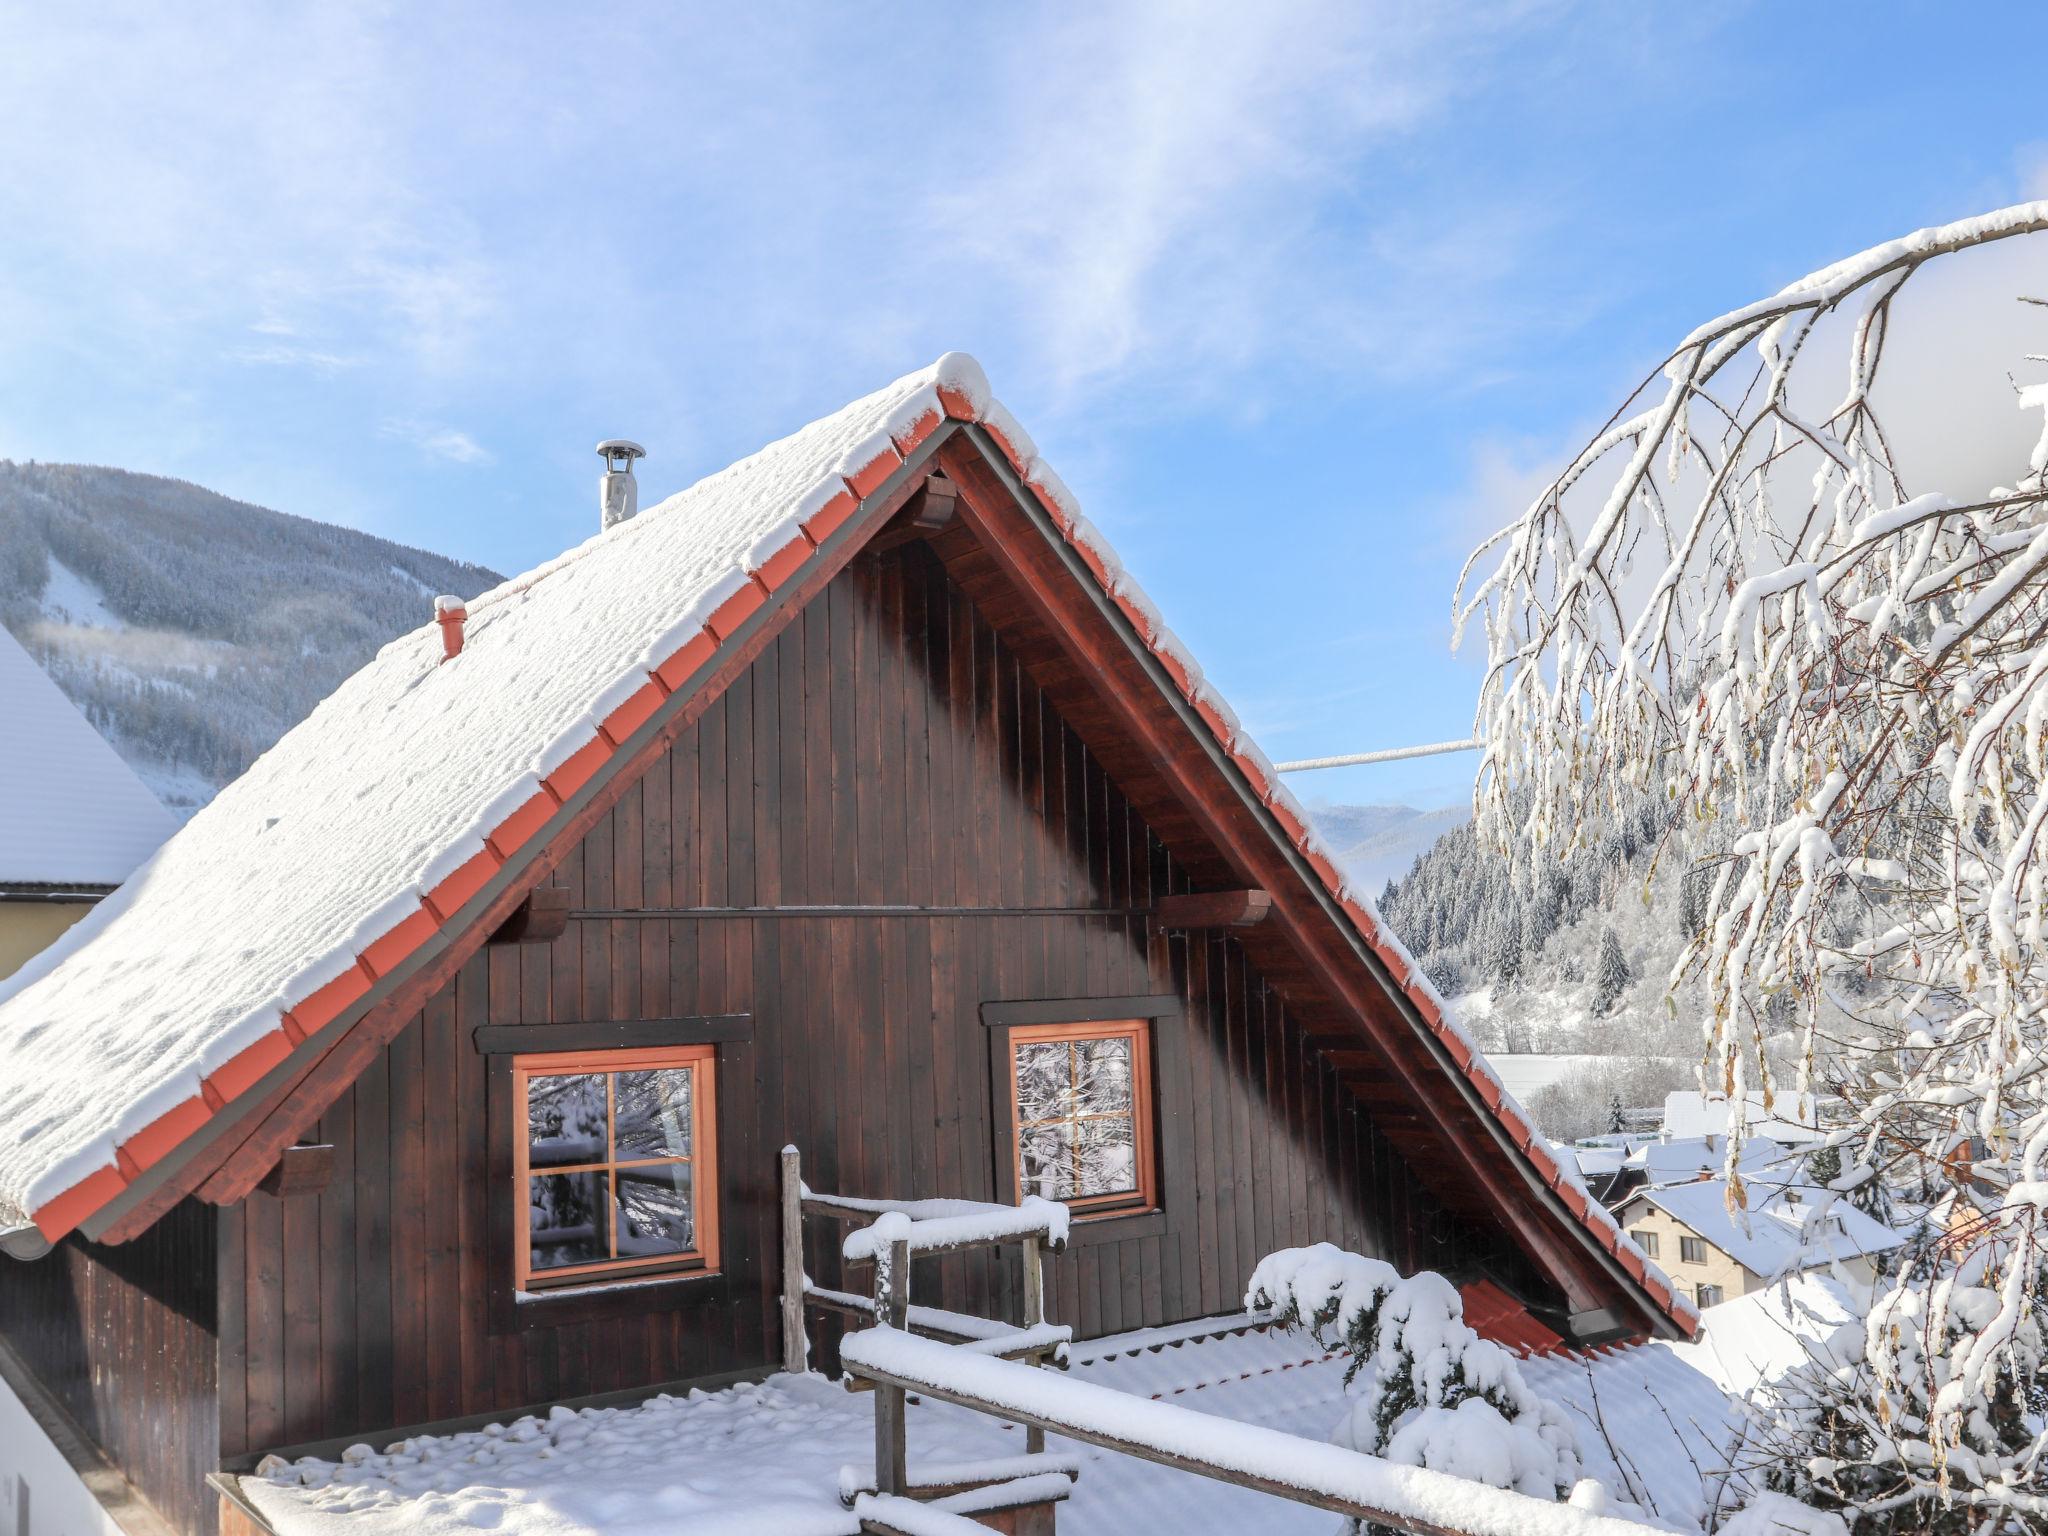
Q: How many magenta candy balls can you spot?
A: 0